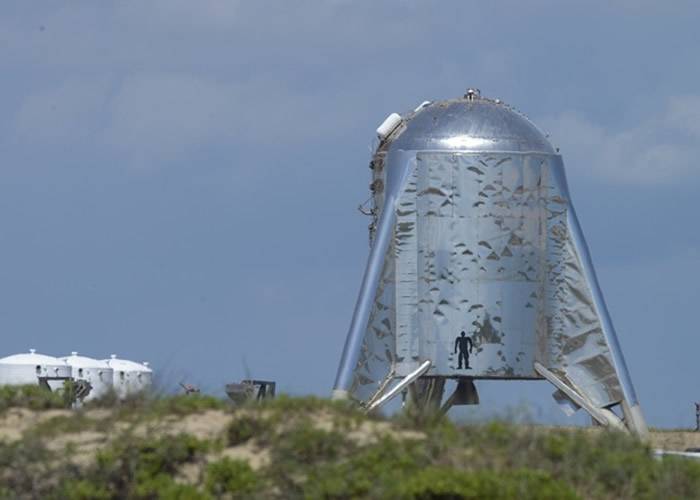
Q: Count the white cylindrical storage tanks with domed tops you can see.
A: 3